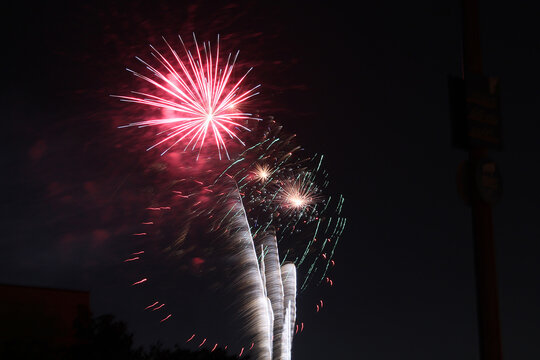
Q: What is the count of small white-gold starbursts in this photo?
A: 2